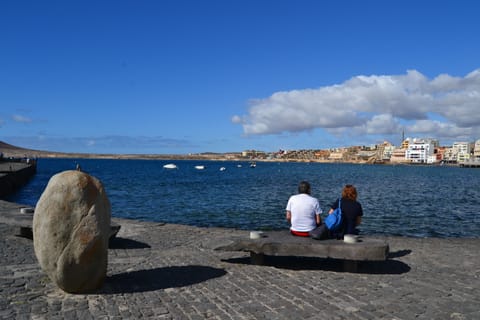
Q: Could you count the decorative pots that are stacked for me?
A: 0